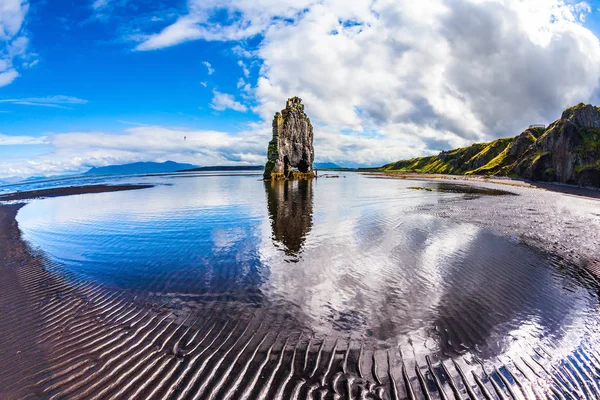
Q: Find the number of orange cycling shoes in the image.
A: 0